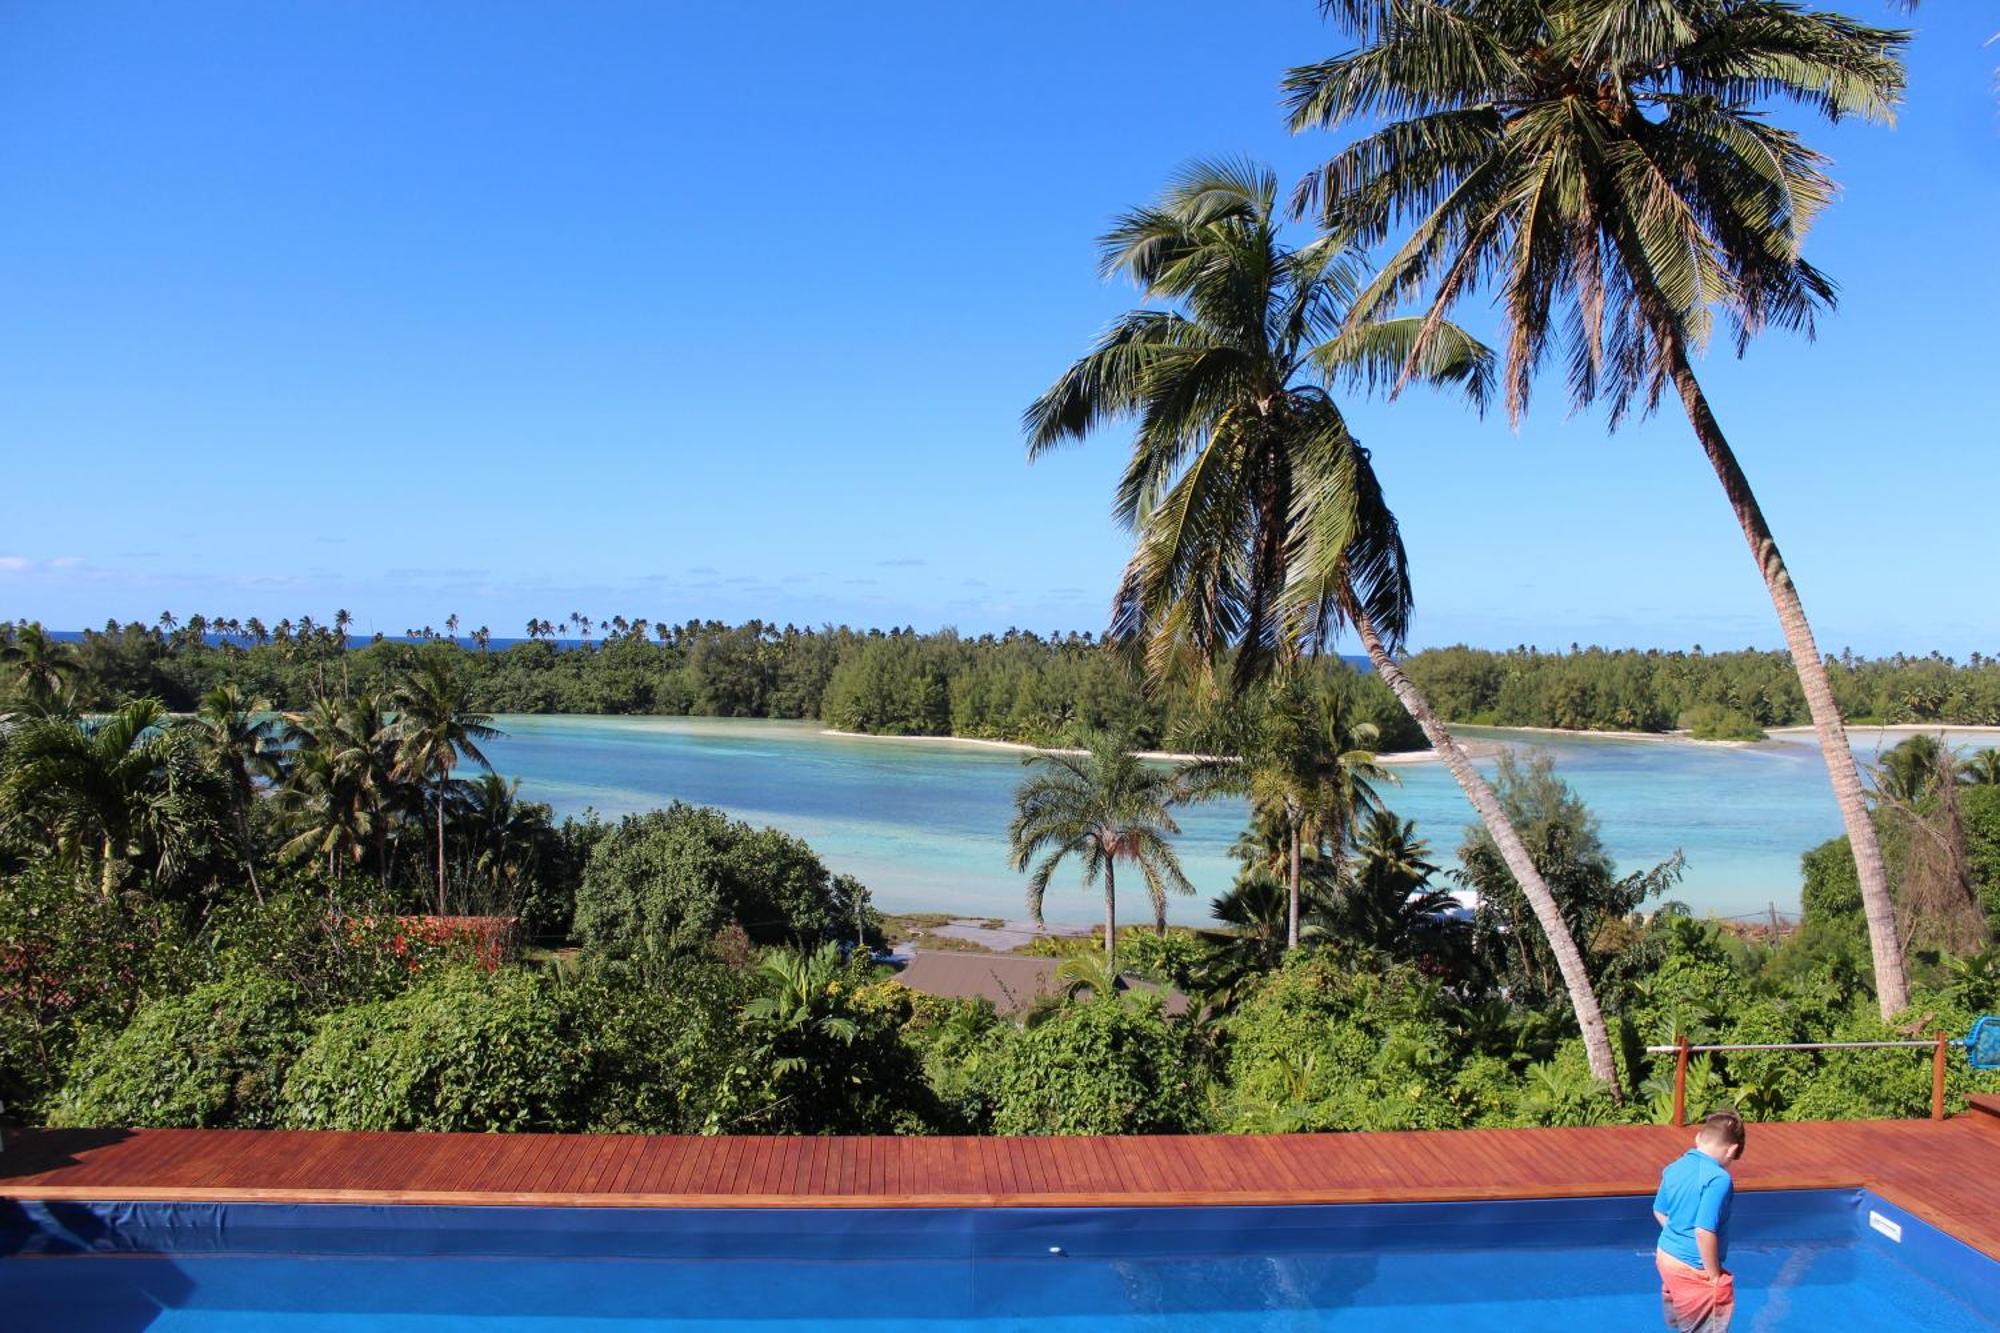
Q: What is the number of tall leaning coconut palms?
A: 2